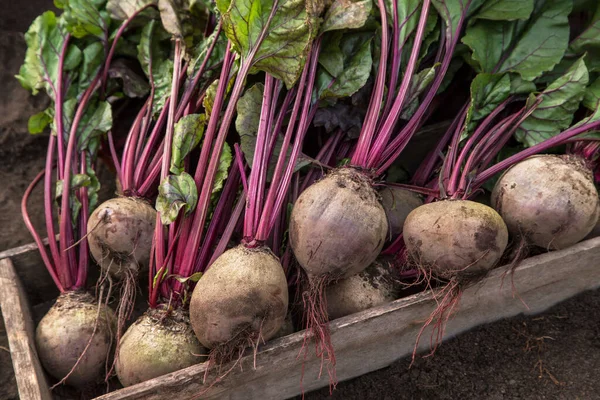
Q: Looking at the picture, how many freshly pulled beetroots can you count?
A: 9